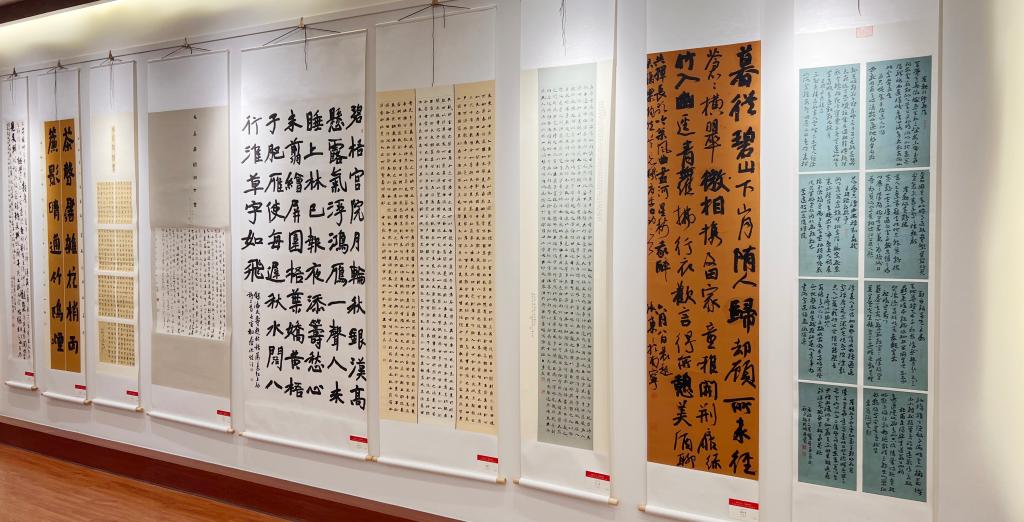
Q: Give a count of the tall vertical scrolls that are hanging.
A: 9